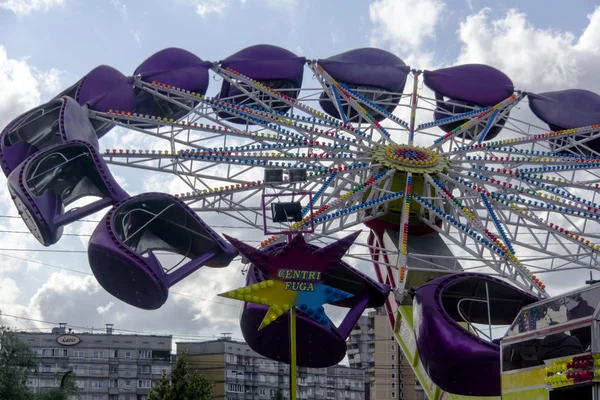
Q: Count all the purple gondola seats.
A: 11